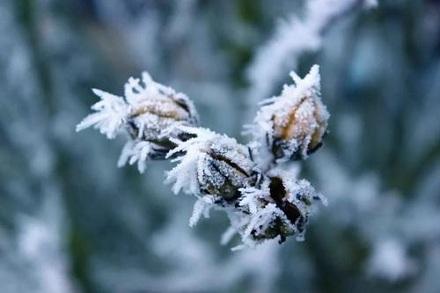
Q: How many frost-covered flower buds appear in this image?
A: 4